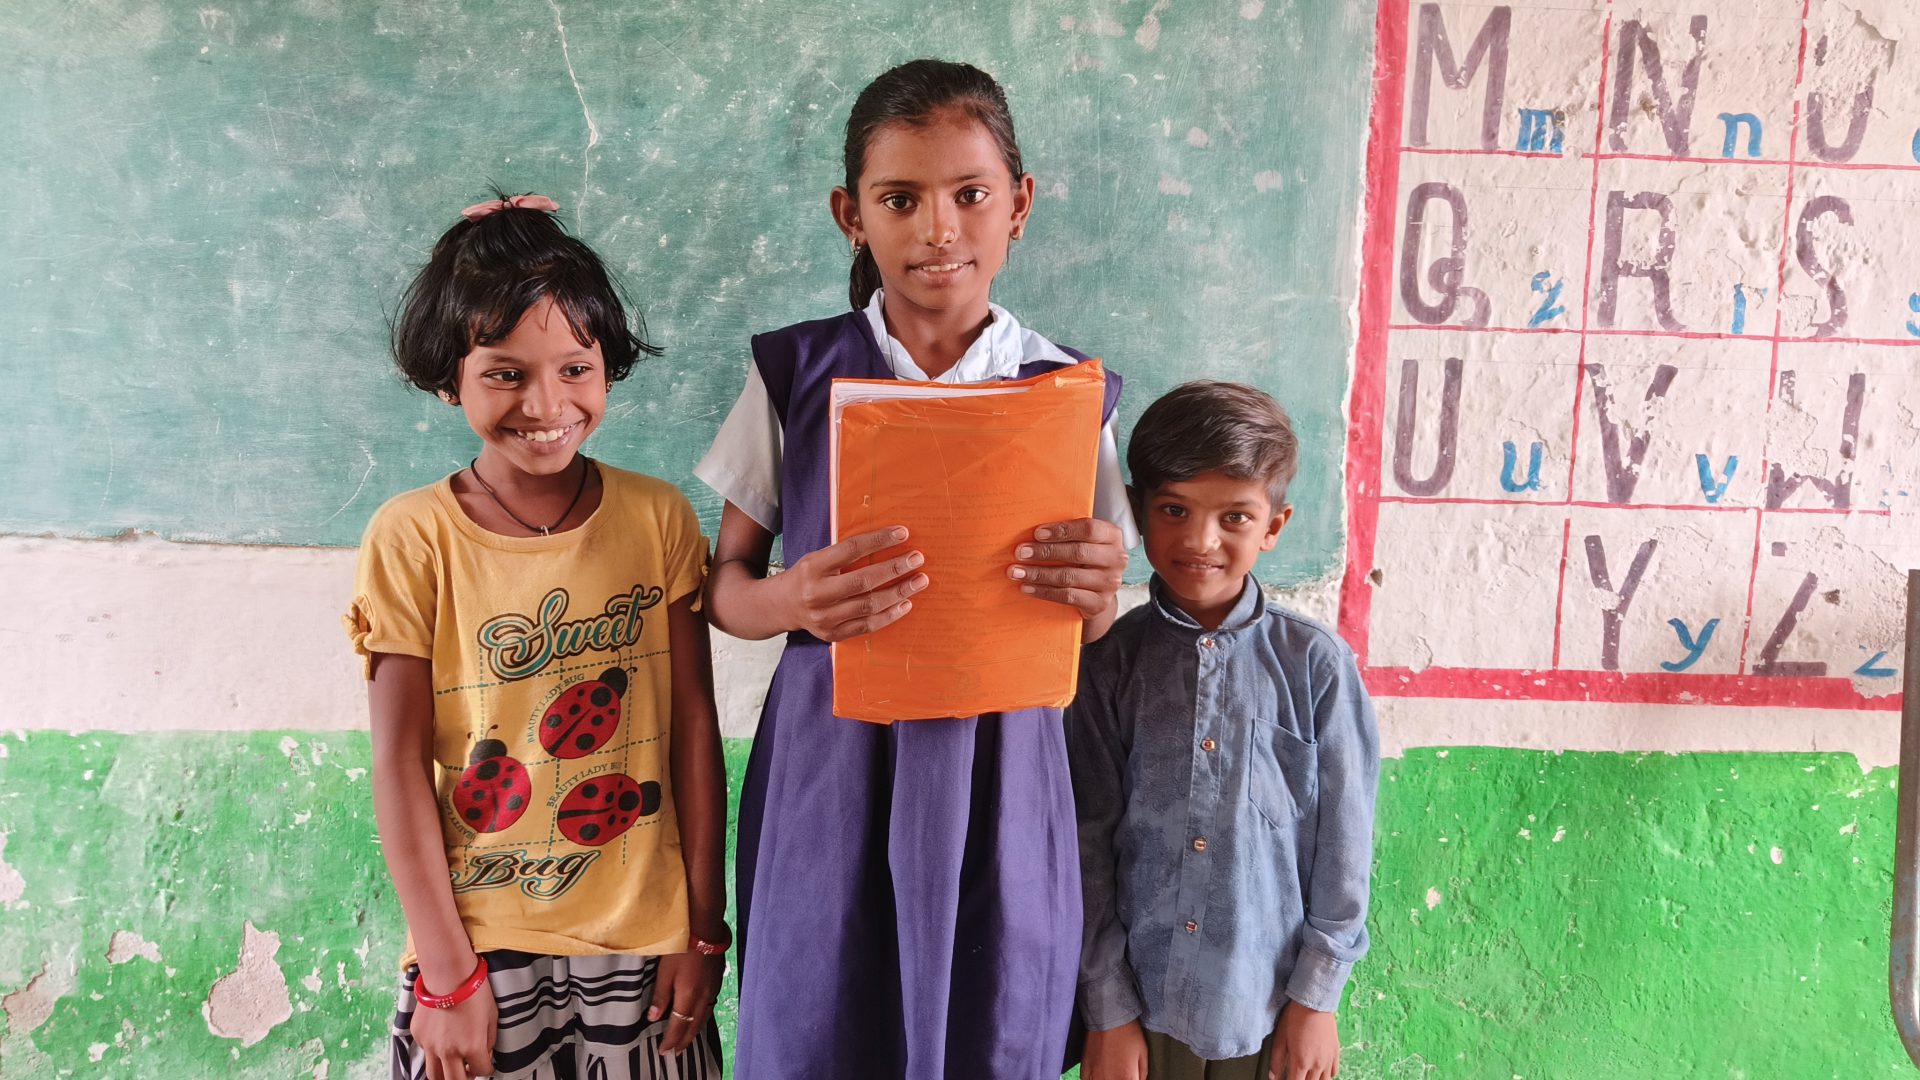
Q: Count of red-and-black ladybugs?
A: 3